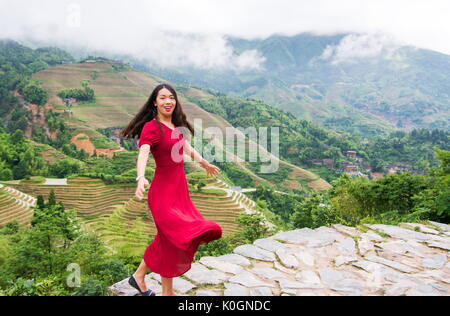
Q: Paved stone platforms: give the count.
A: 1